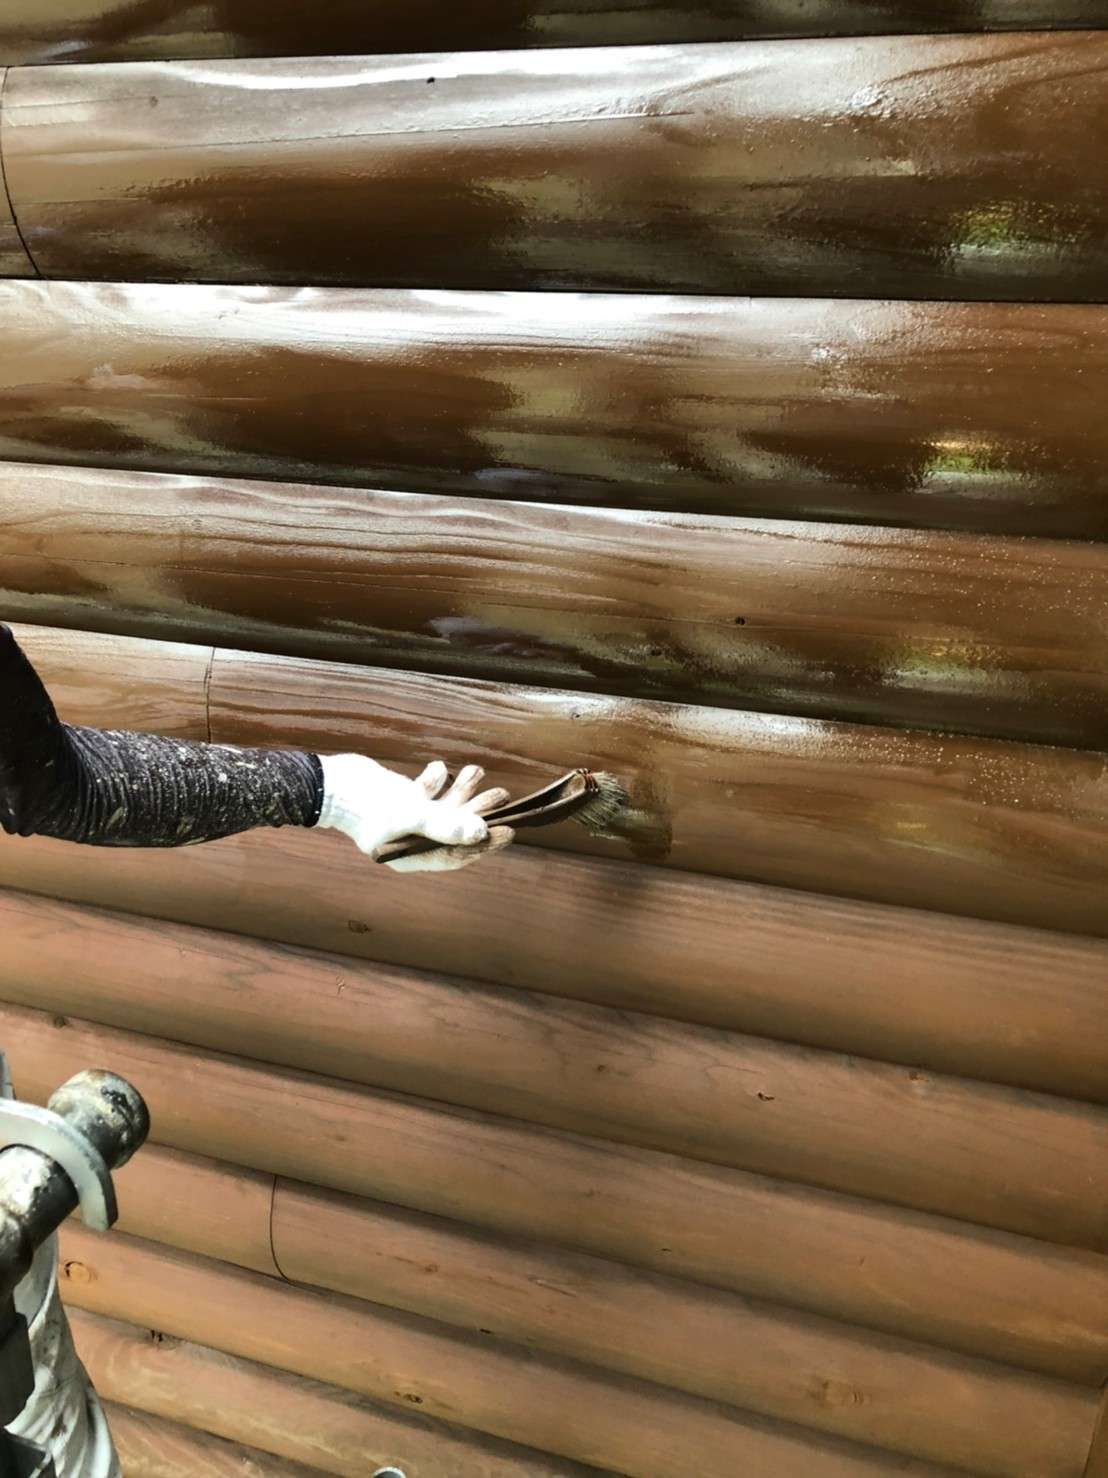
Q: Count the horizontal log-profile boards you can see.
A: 12